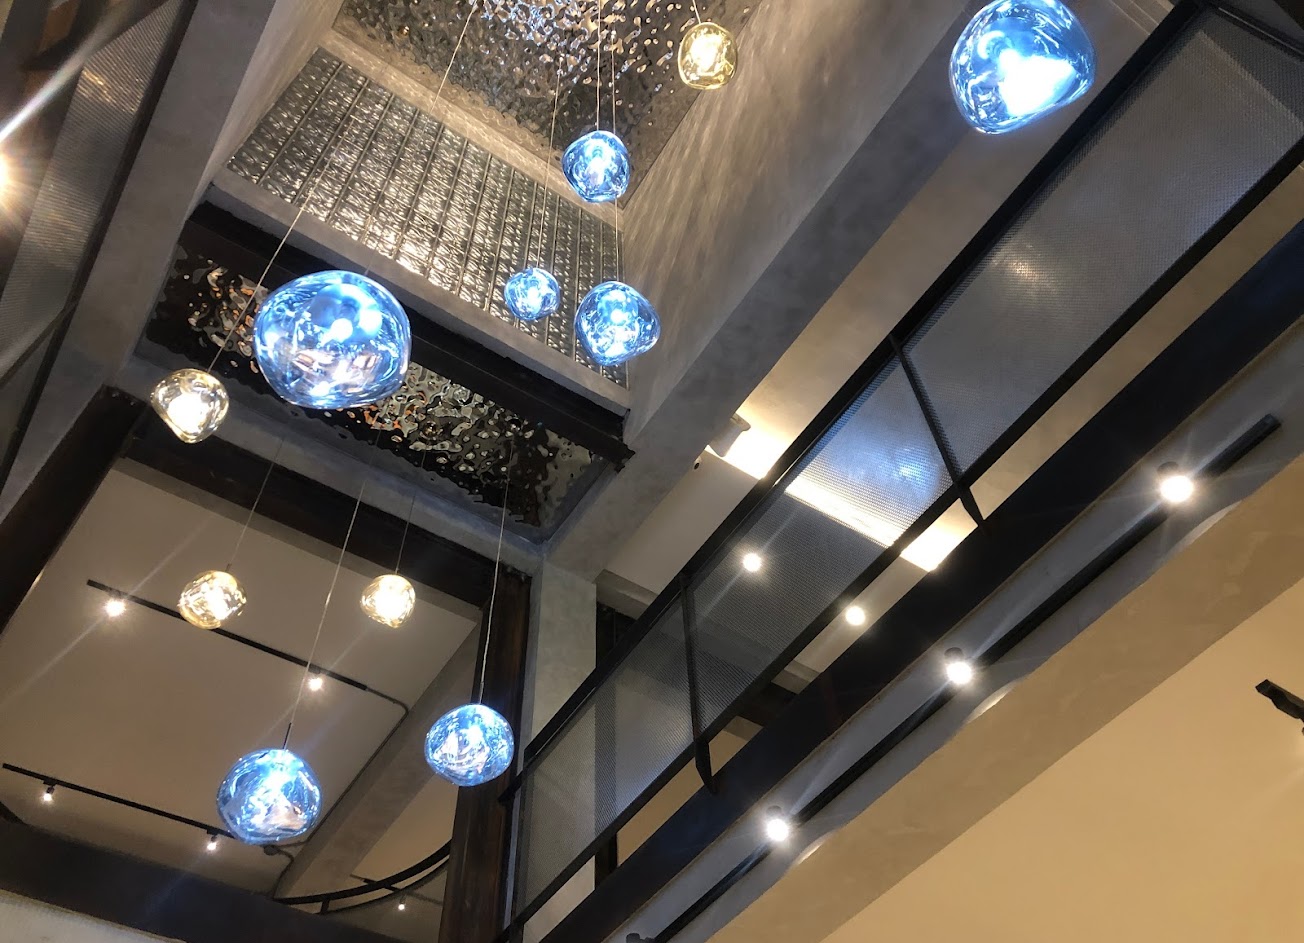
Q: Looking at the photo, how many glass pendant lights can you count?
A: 11